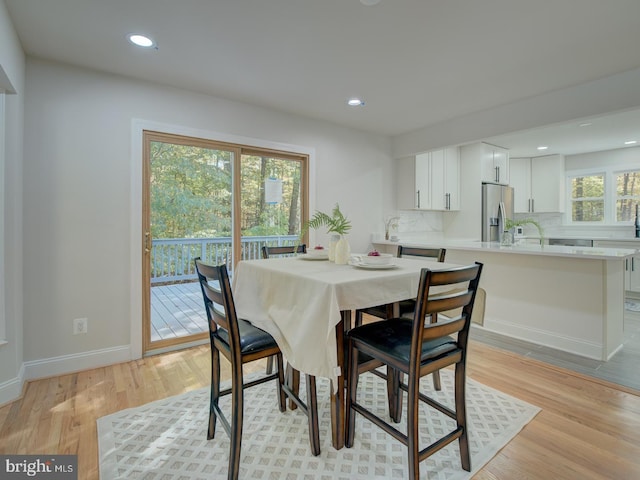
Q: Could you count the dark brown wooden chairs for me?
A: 4